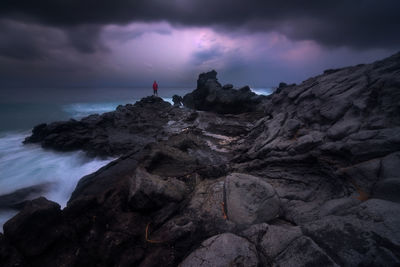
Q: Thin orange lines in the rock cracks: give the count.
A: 2